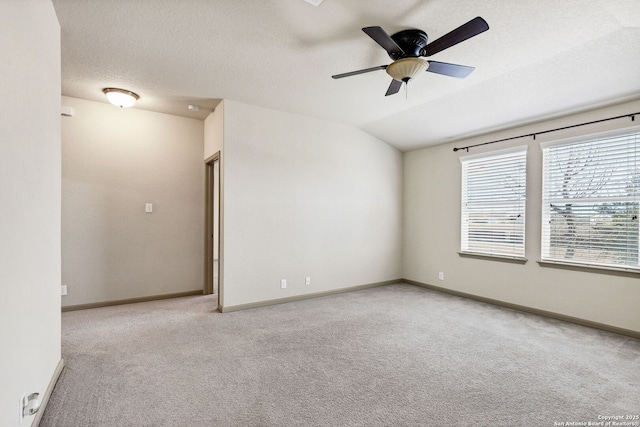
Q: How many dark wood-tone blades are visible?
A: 5